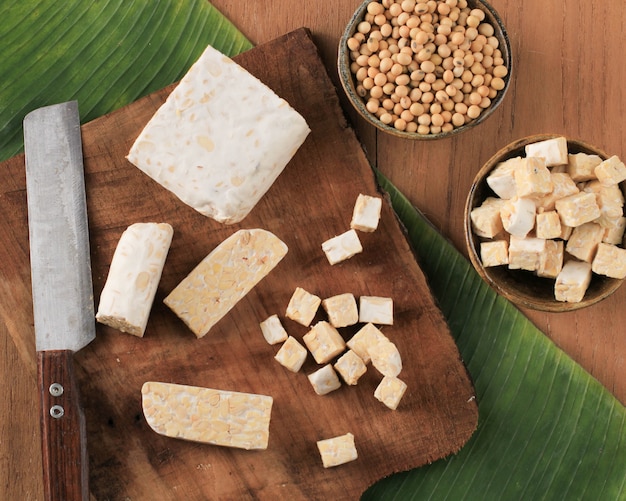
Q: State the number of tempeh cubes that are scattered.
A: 14